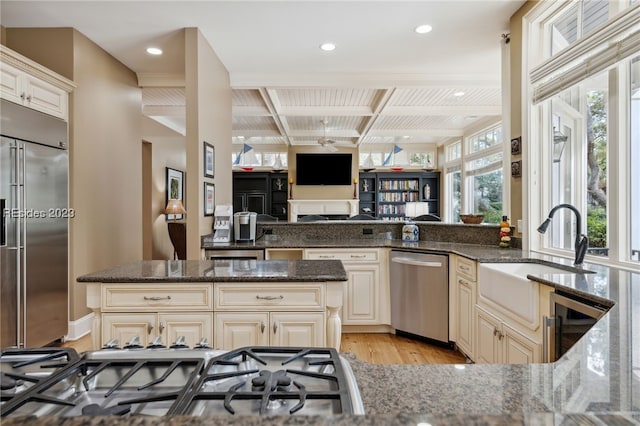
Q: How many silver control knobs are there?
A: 5